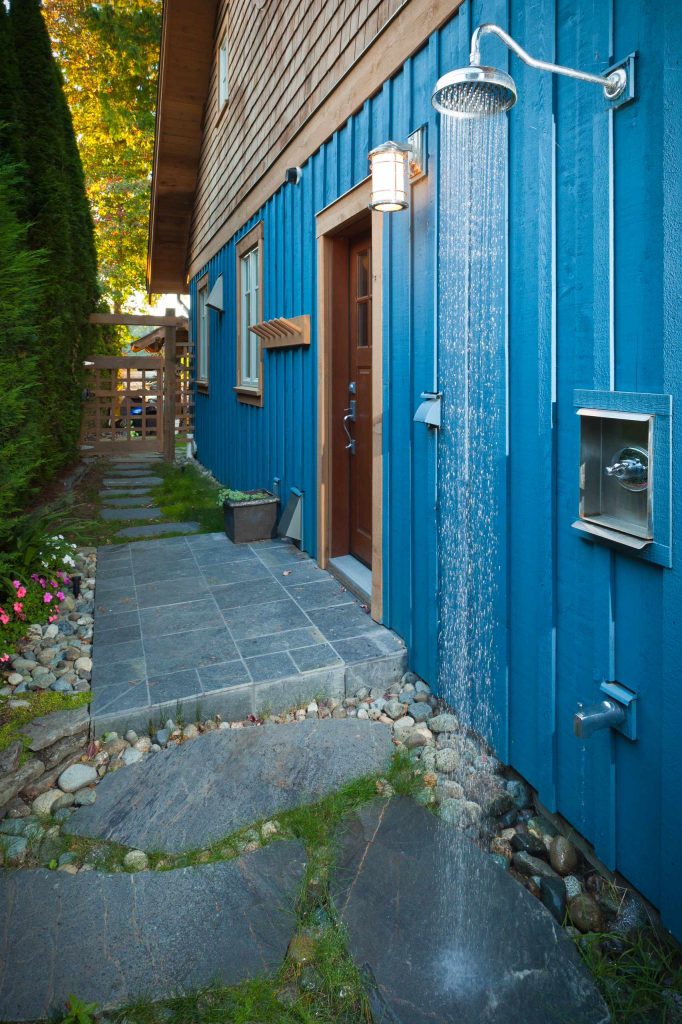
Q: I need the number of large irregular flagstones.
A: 3